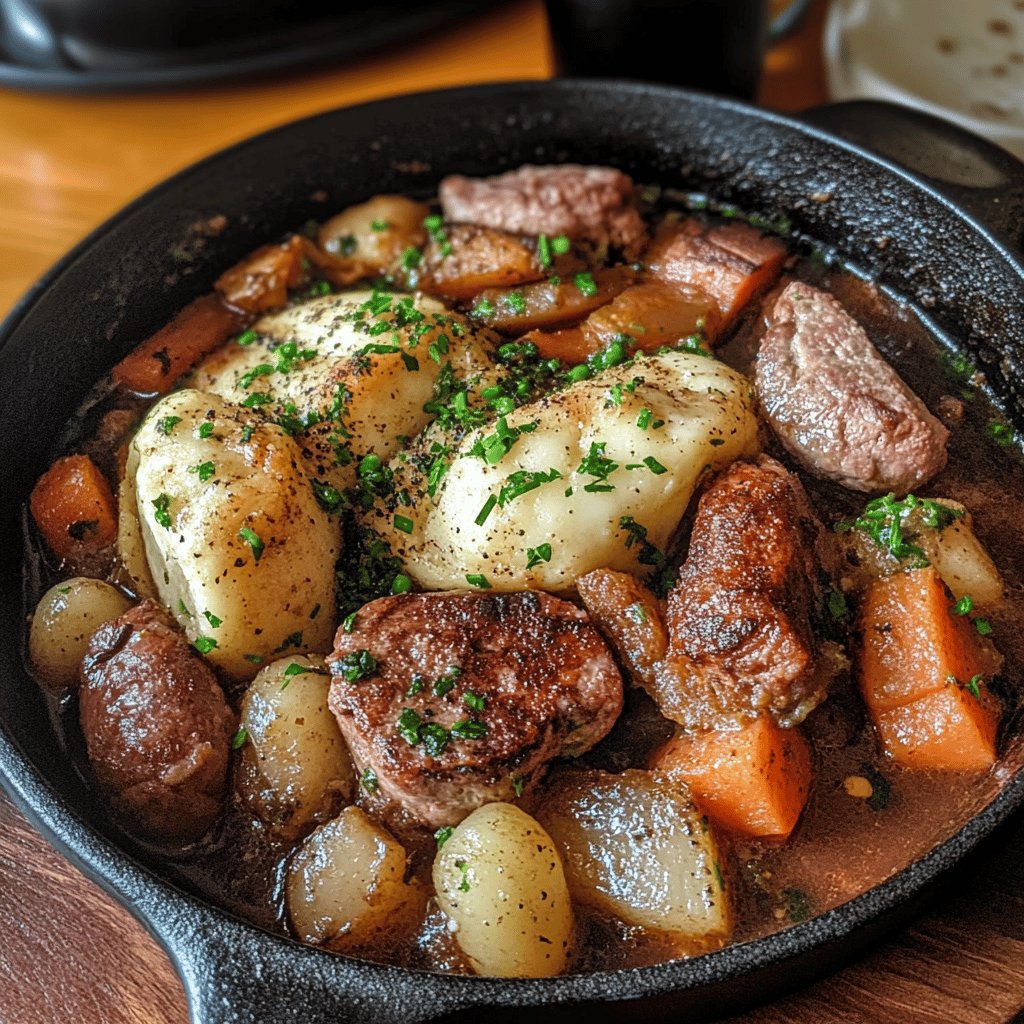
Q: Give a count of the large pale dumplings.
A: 3